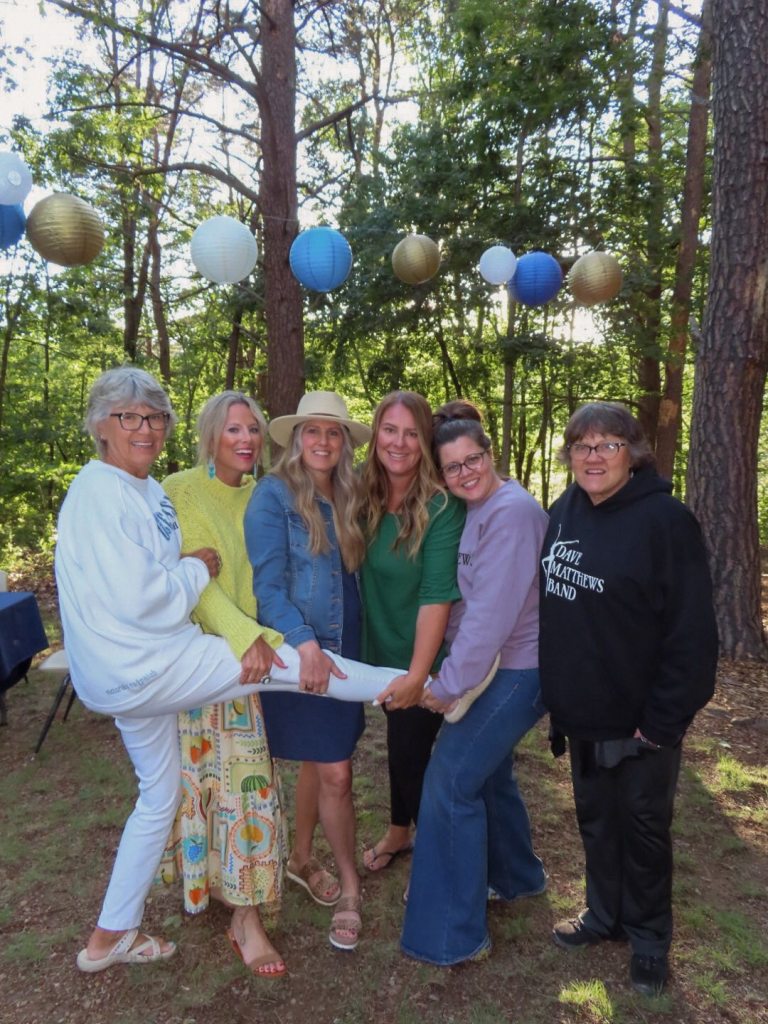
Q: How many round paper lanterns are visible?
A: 9